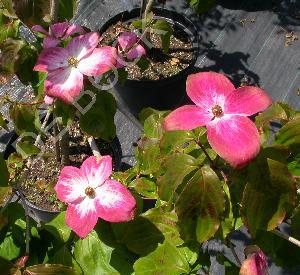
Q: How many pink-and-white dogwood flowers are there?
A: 3